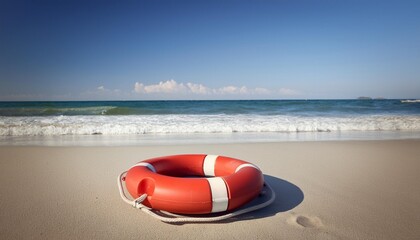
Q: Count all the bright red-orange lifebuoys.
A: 1